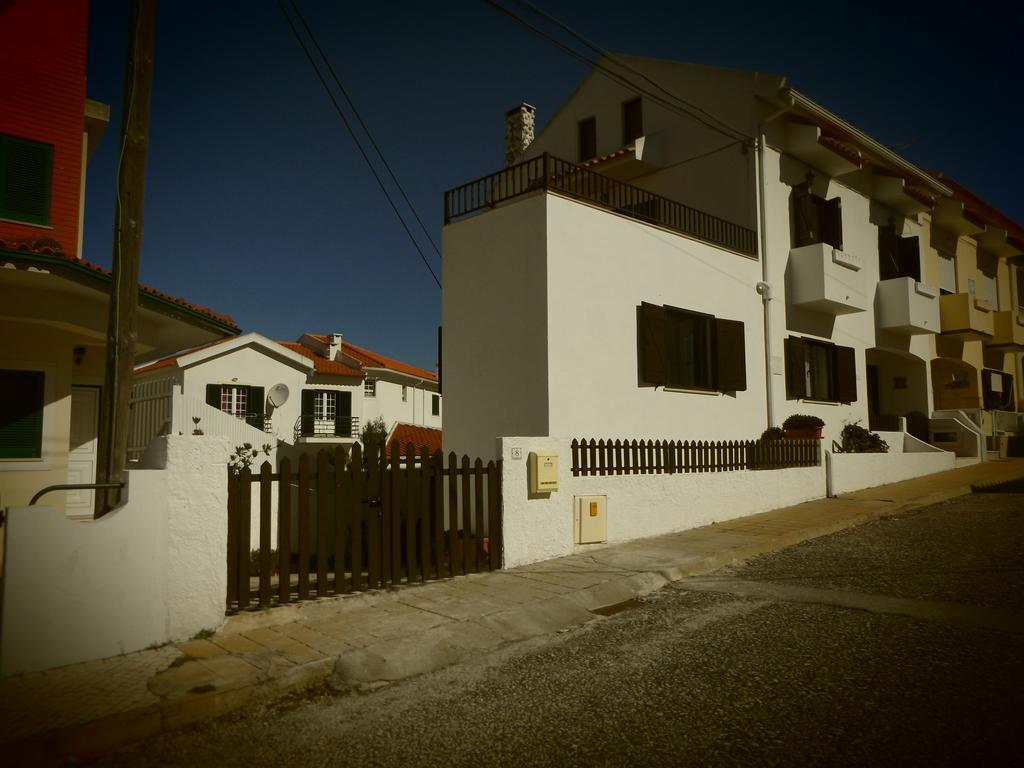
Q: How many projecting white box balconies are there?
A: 2